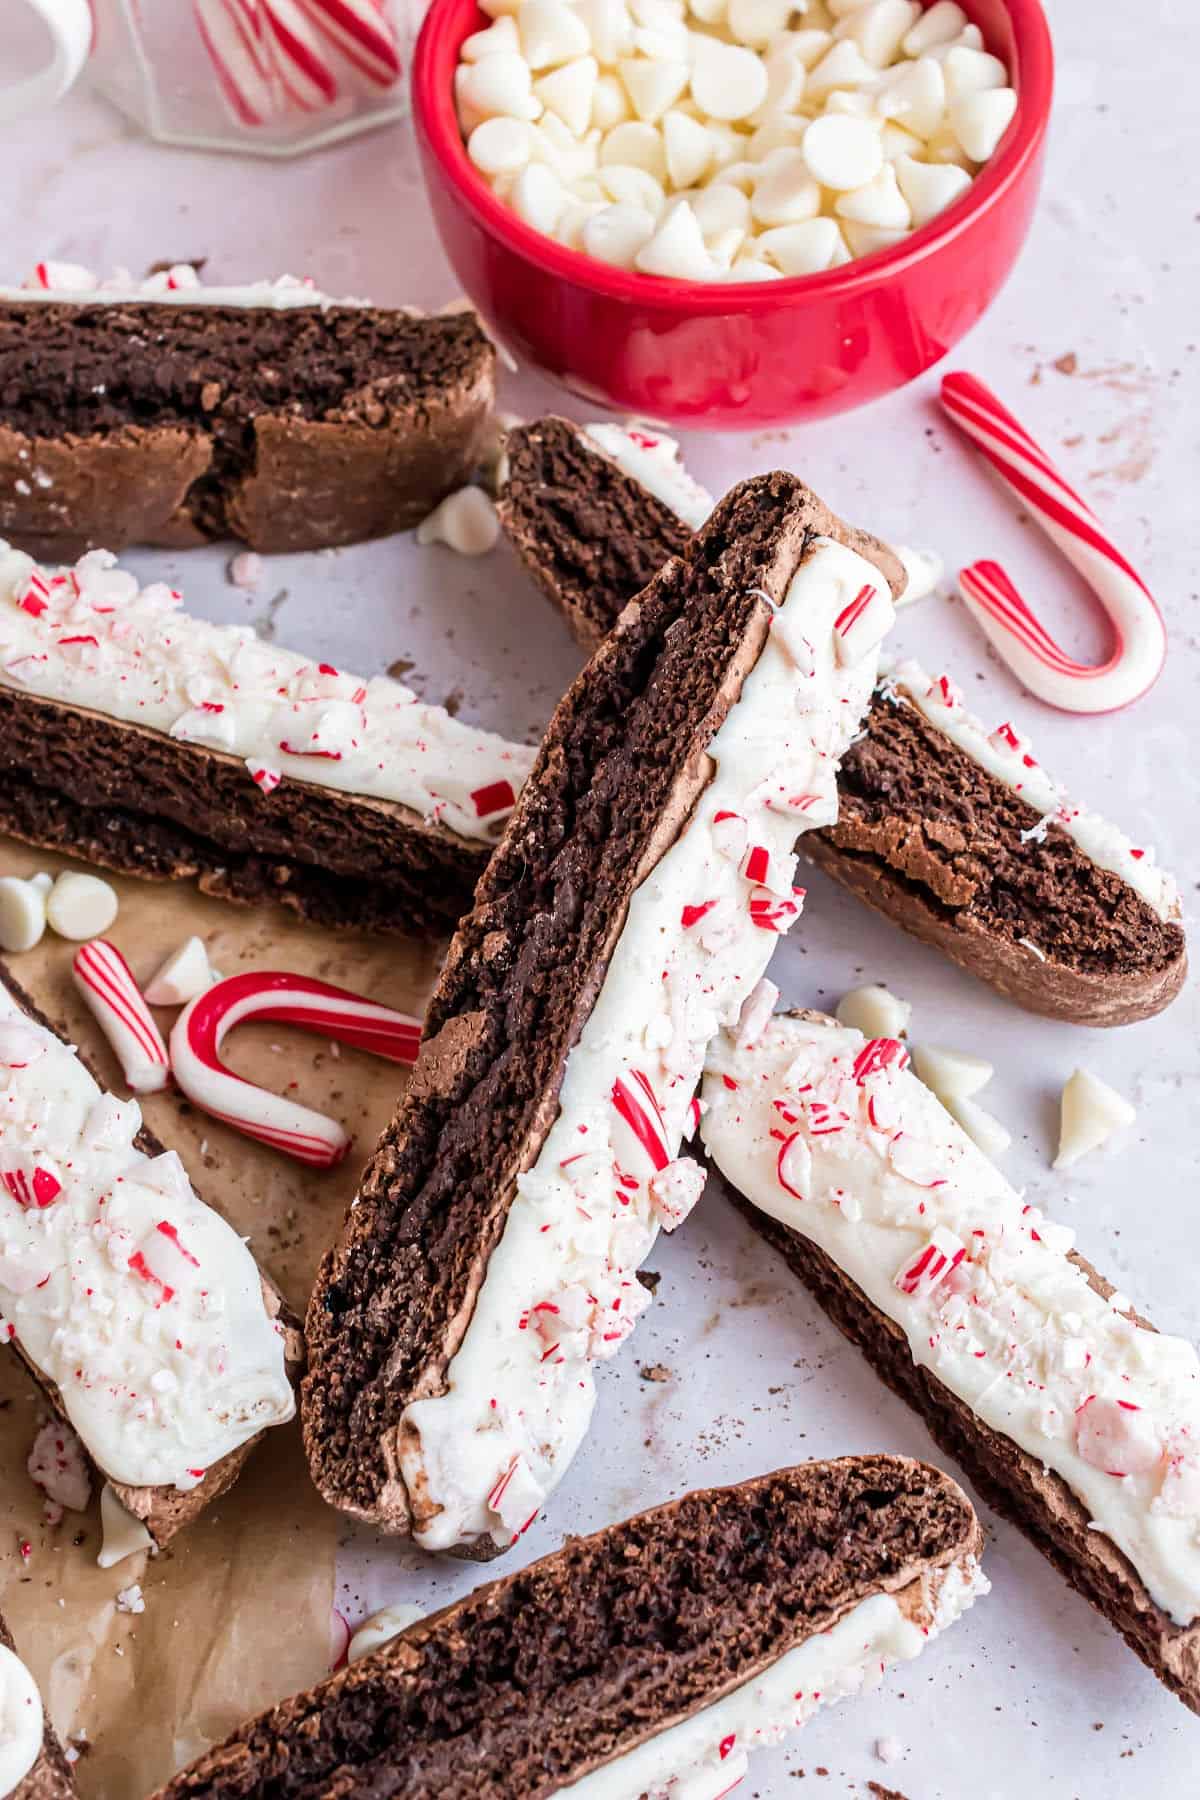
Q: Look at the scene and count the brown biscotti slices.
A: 8